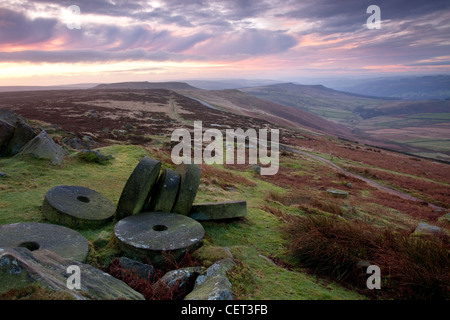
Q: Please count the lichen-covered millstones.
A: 7